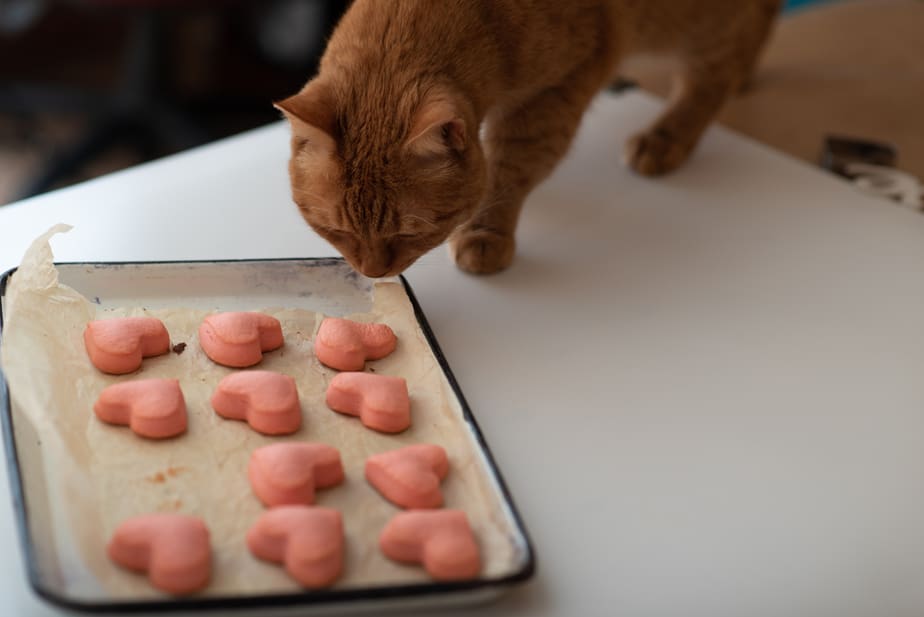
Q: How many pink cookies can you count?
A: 11